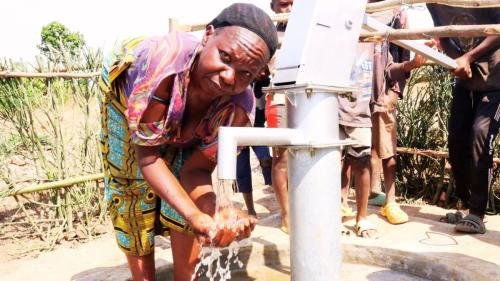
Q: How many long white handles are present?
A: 1